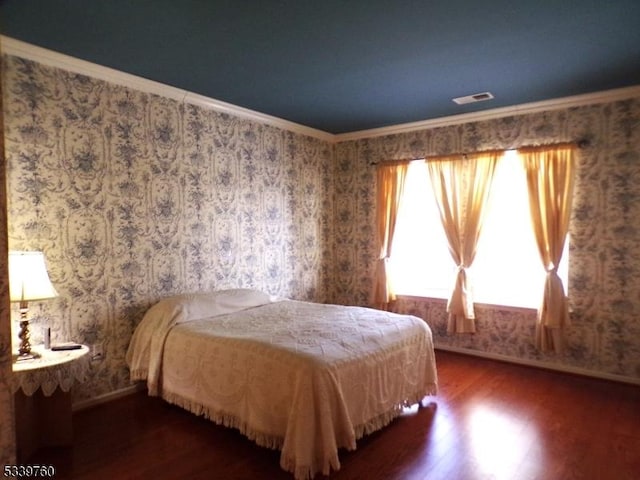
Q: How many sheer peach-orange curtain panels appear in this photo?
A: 3